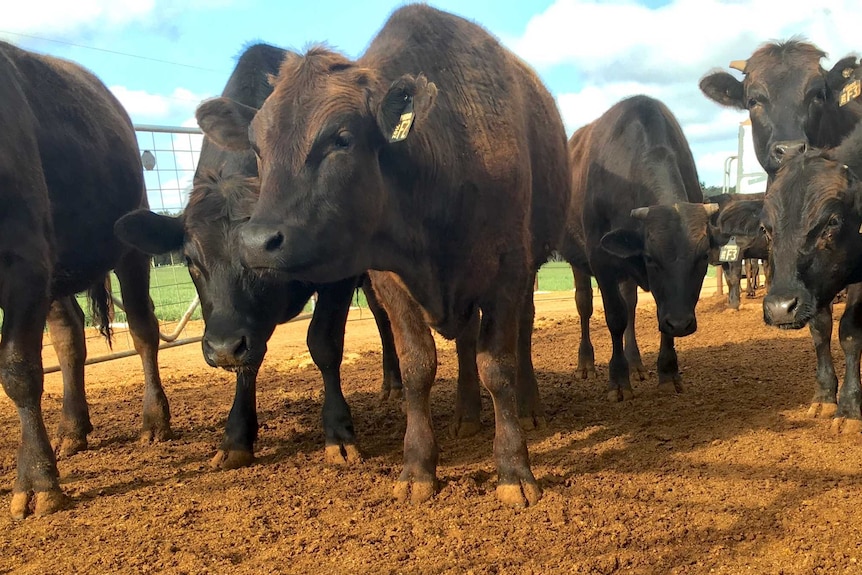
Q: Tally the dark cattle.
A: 7